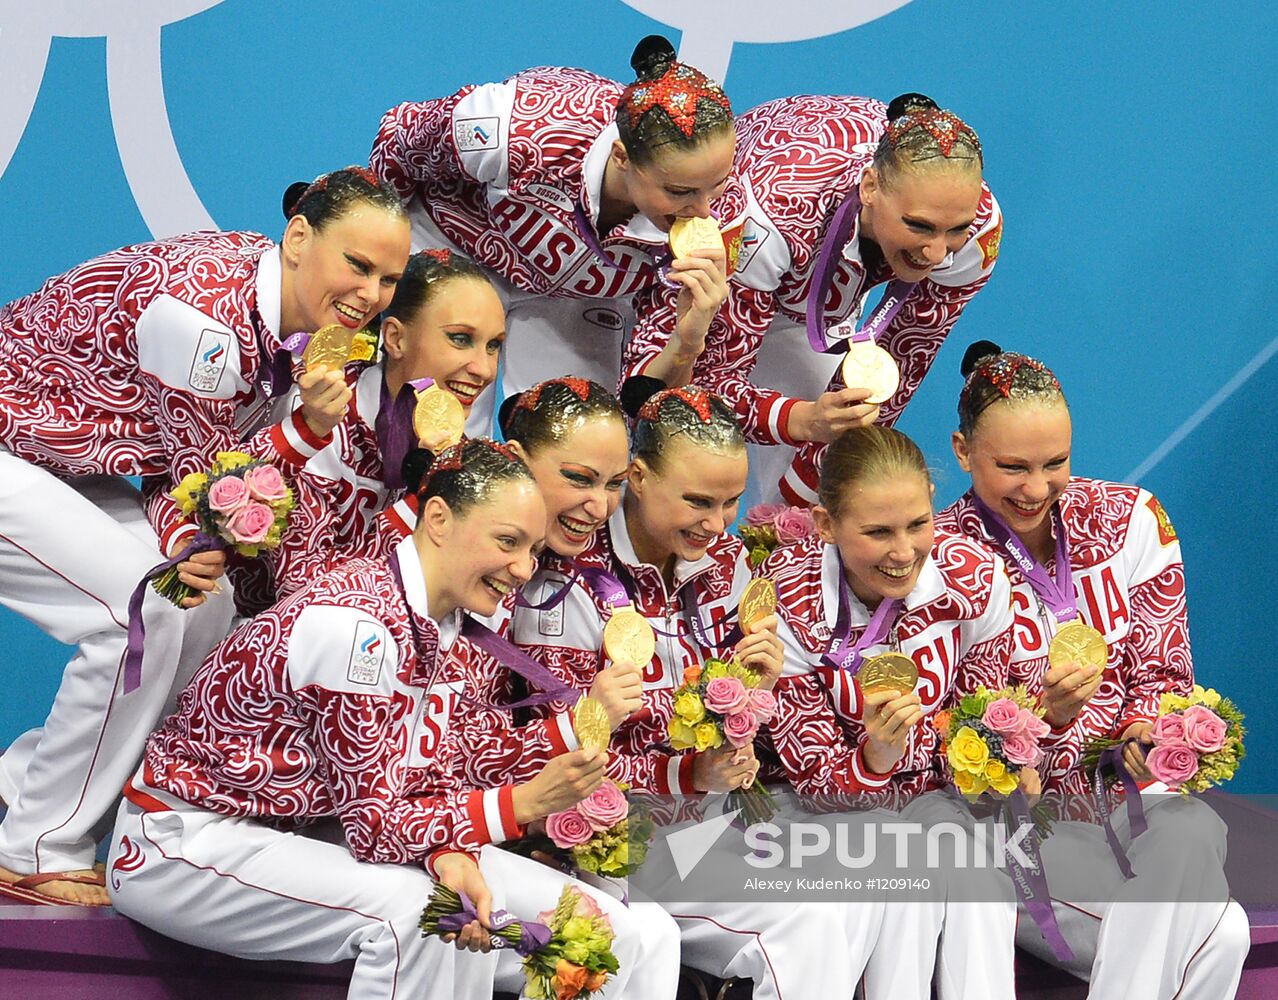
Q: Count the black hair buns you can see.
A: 7